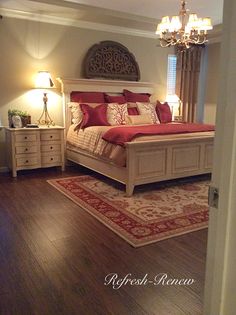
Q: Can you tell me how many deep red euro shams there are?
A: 3